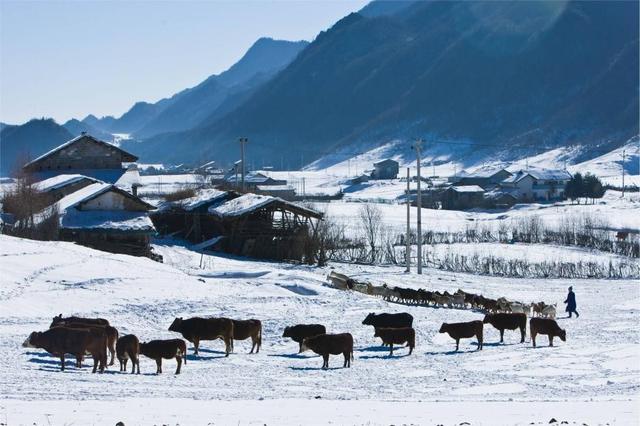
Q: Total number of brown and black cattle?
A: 14